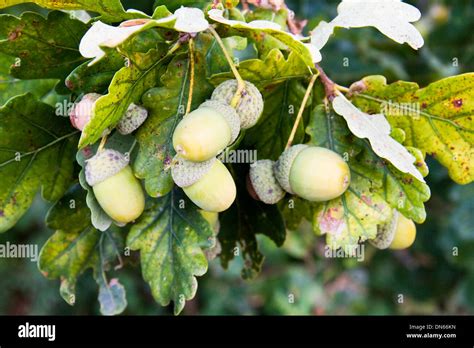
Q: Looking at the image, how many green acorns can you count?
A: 5